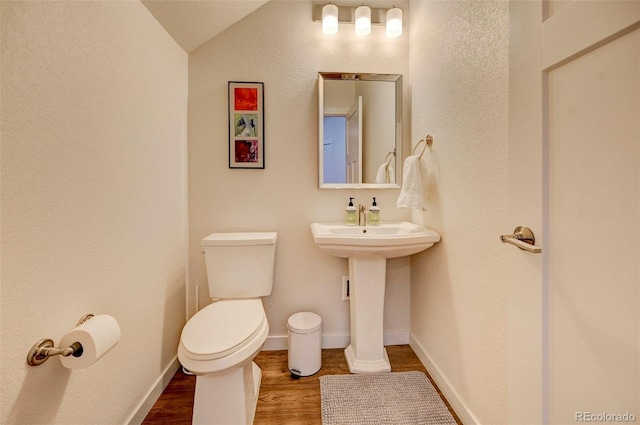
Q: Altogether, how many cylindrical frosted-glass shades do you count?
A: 3